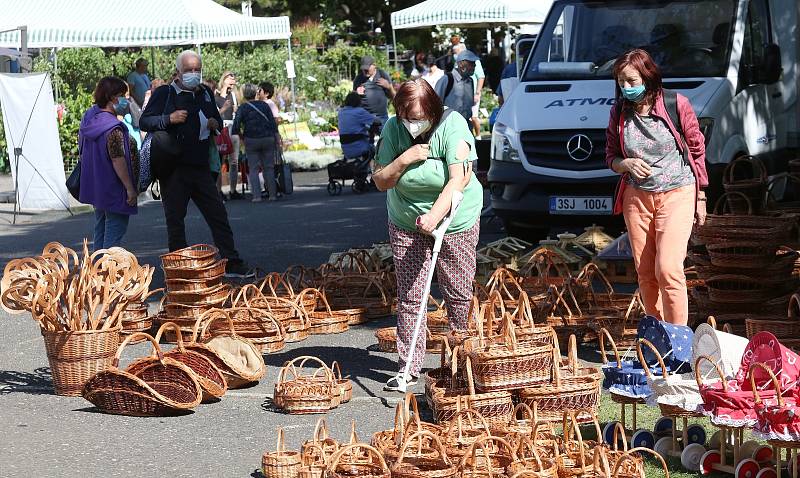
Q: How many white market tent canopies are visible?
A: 2